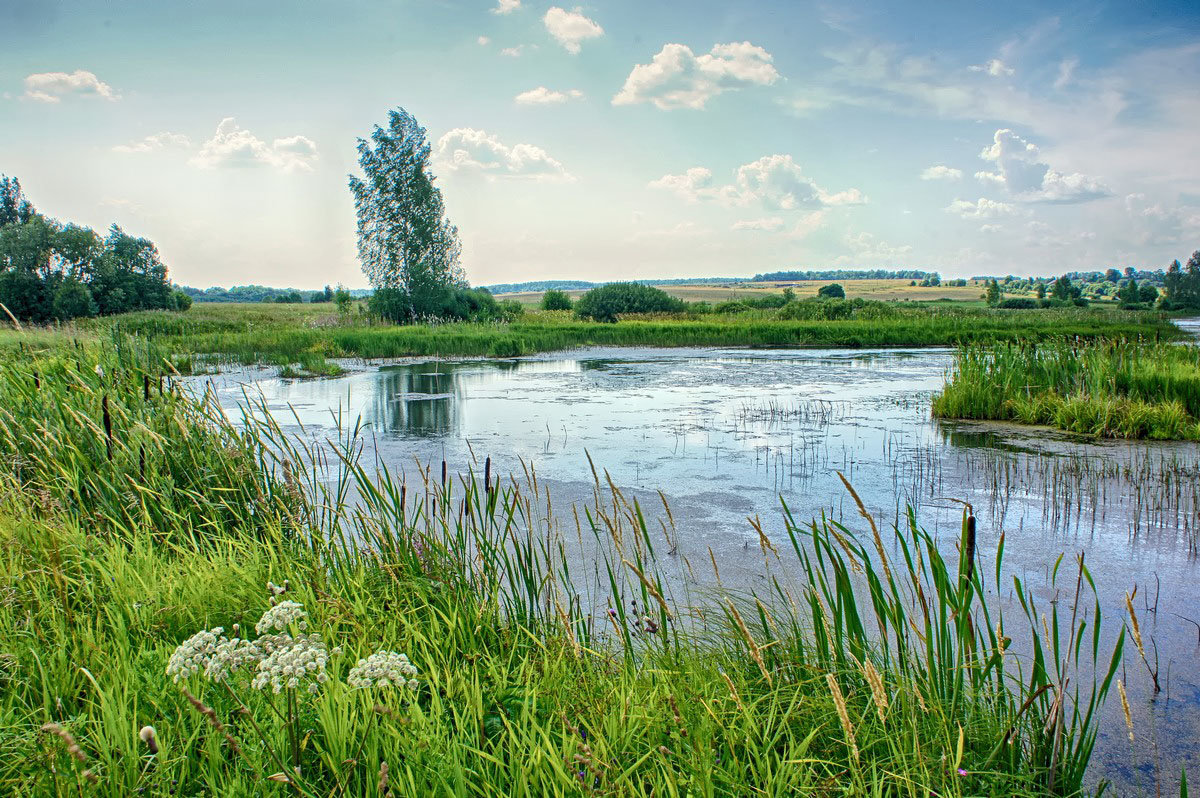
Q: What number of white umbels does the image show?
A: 5